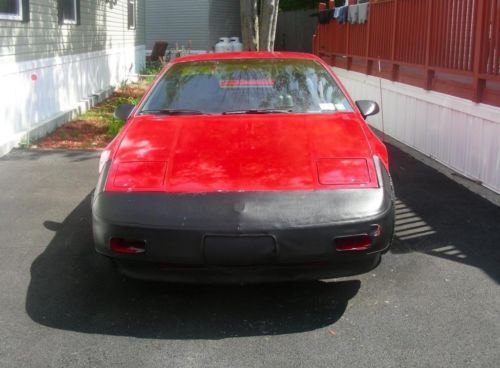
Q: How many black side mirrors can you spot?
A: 2